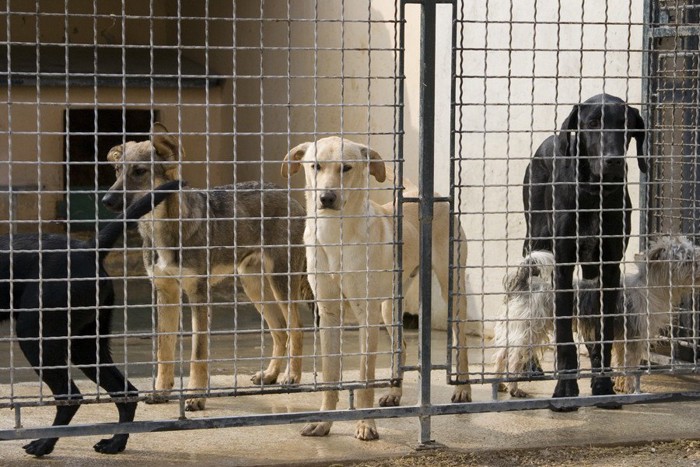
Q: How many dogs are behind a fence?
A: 5